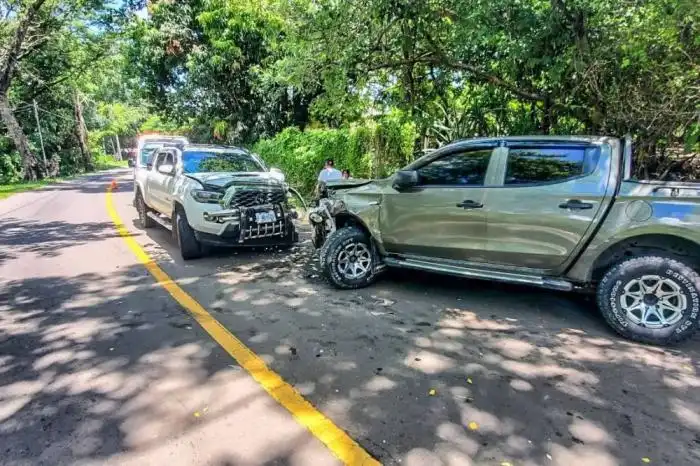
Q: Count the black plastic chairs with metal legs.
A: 0